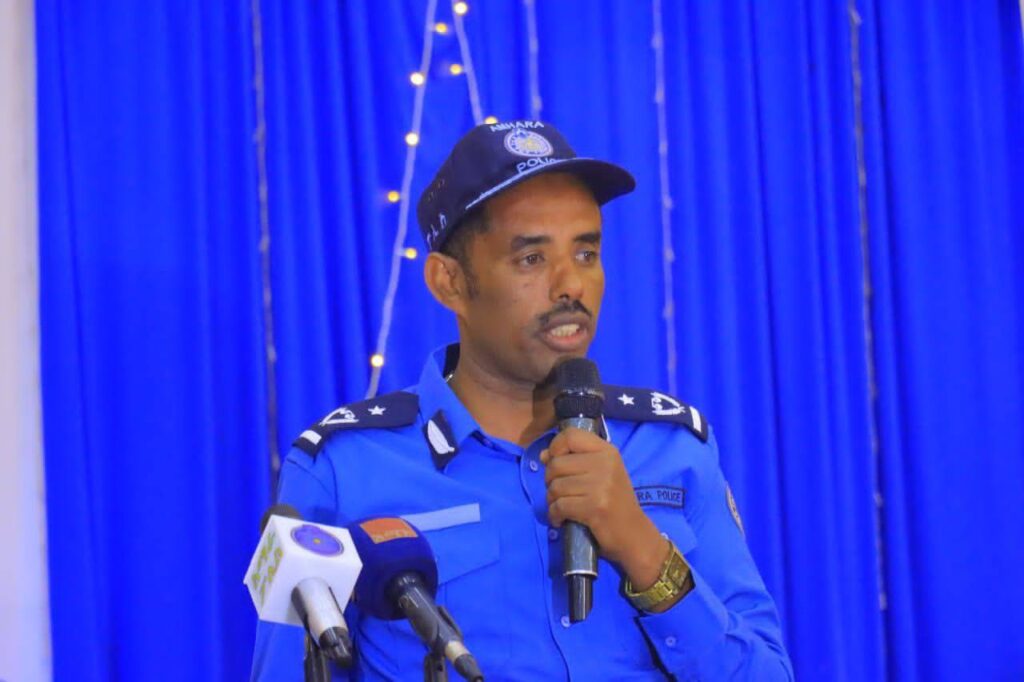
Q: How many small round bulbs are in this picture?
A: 9